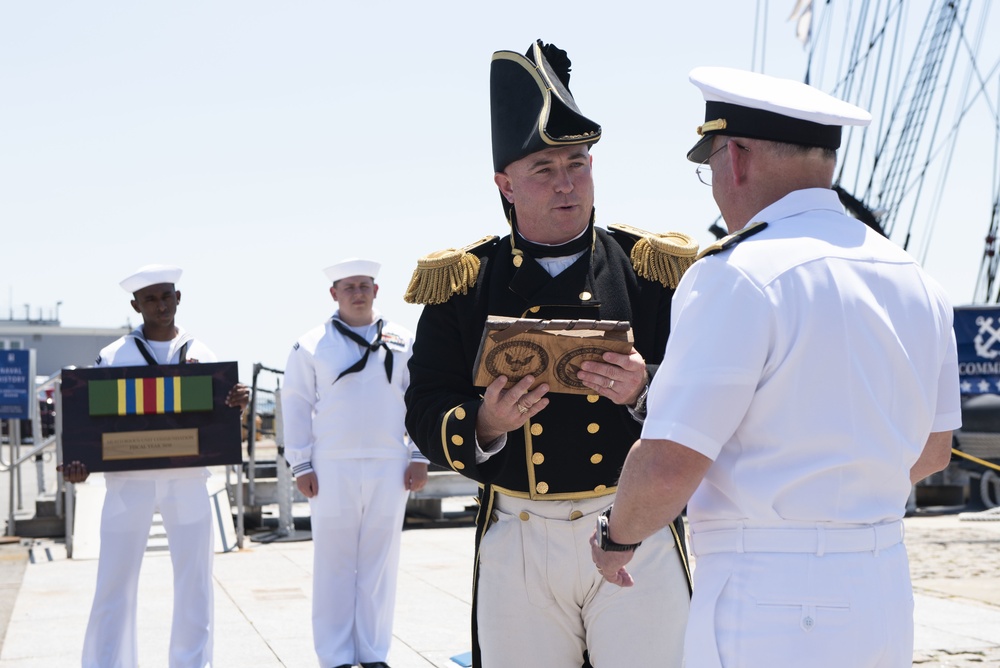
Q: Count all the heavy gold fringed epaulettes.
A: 2